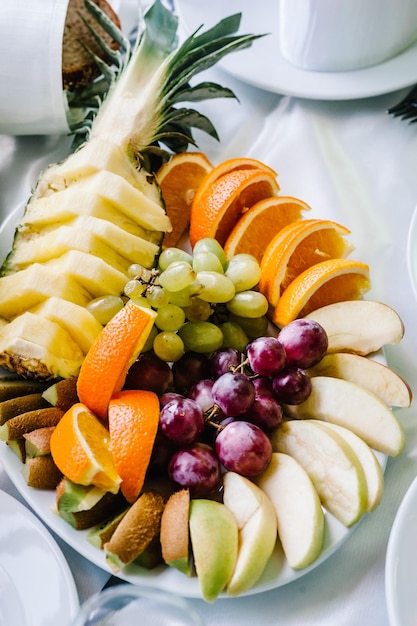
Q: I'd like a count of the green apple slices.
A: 6